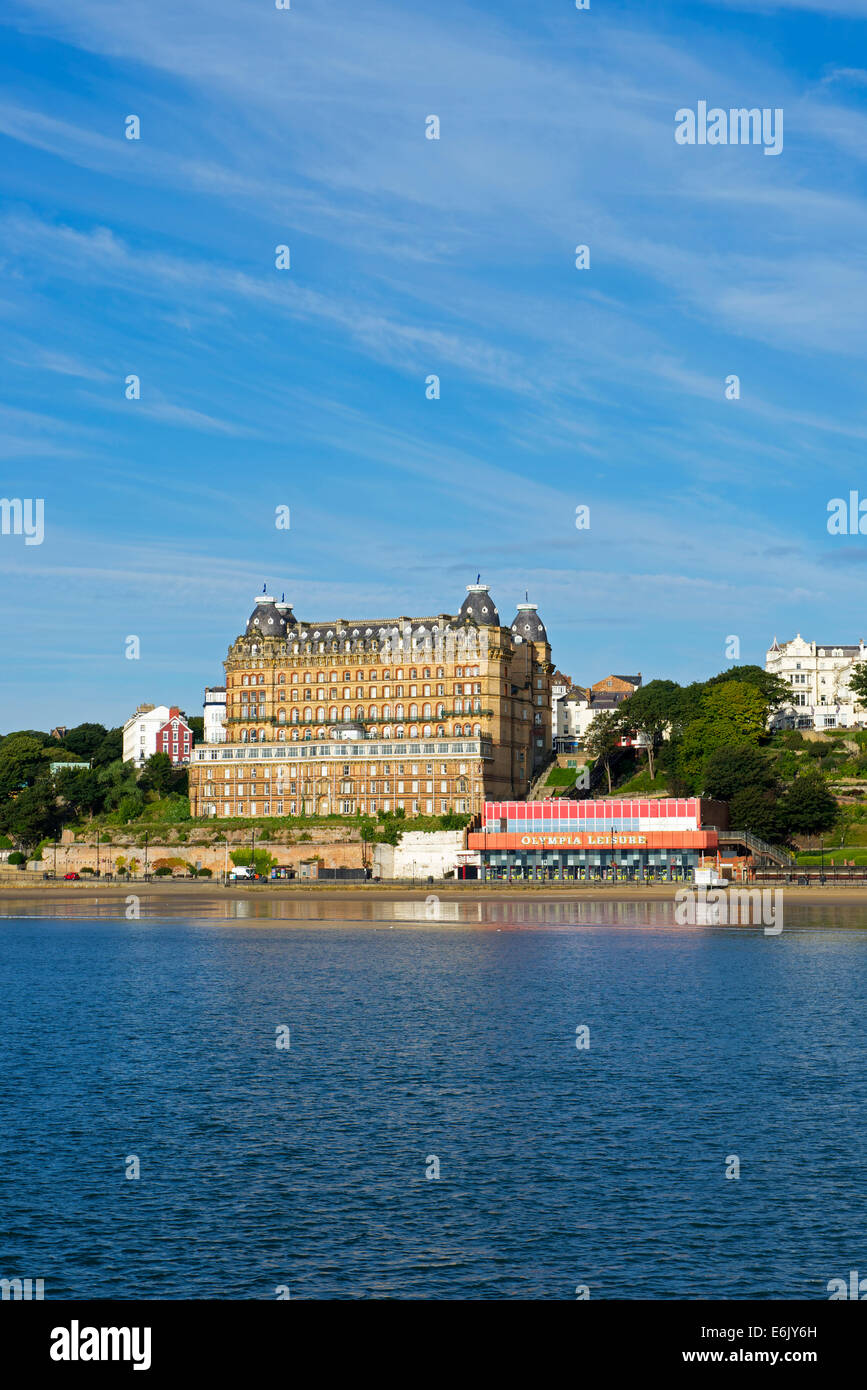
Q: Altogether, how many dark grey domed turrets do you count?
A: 4